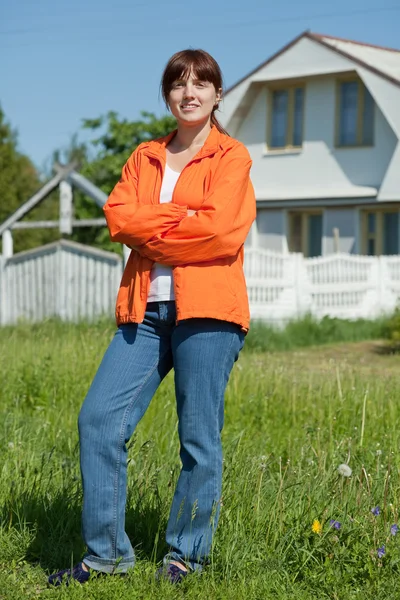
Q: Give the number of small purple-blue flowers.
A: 4